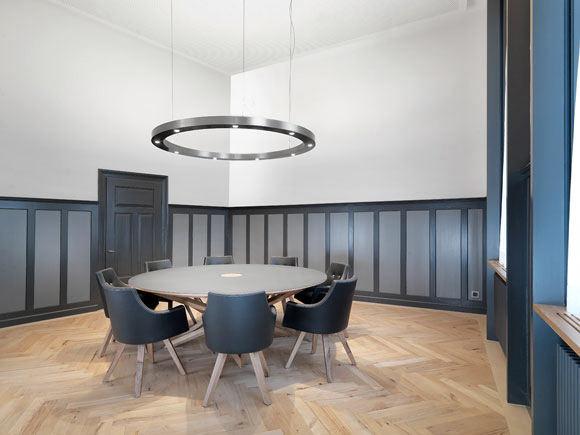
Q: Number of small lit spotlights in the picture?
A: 9